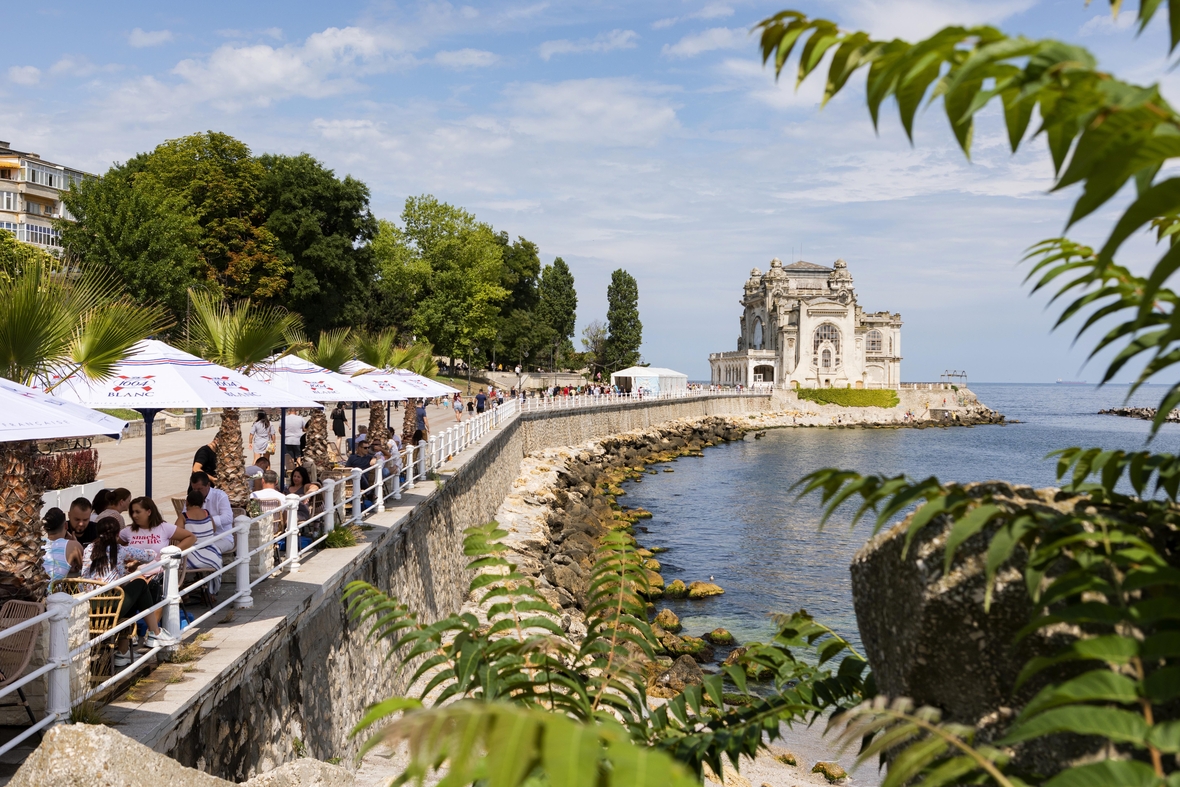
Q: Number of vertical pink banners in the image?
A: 0